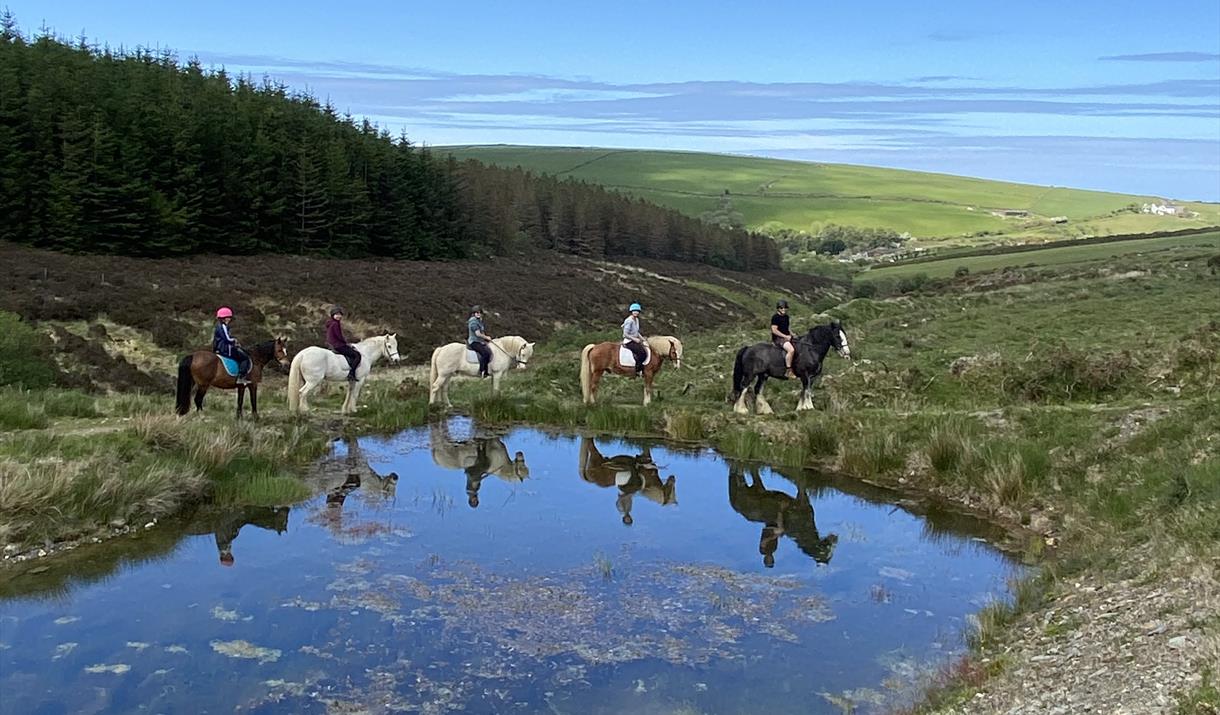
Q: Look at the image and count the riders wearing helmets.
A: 5